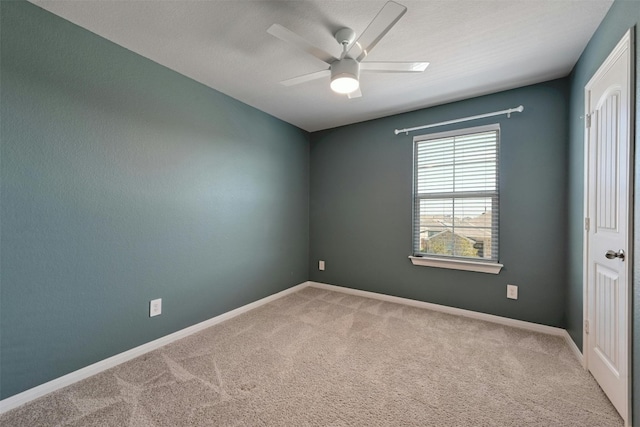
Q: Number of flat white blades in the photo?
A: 5